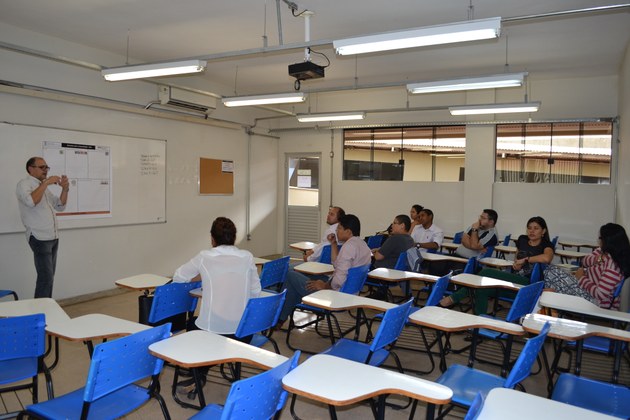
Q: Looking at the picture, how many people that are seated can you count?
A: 9